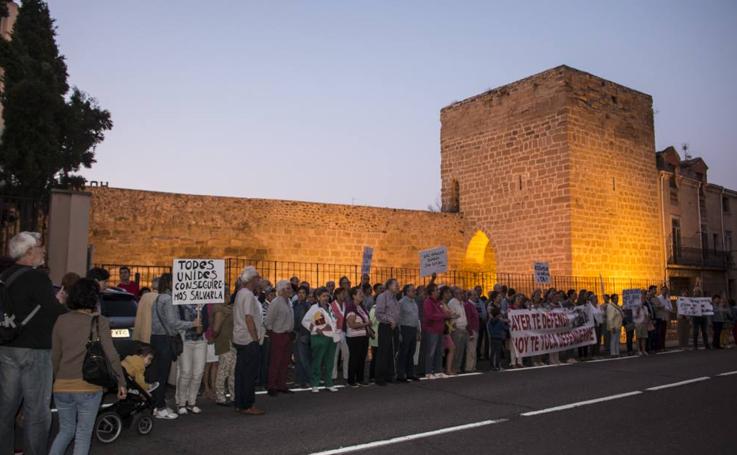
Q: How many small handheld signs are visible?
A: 6